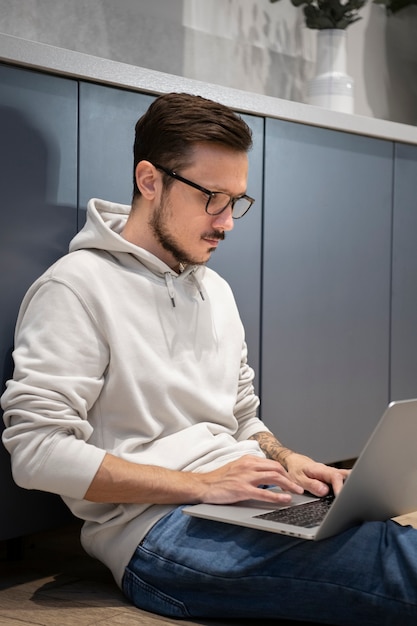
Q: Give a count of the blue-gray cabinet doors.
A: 4